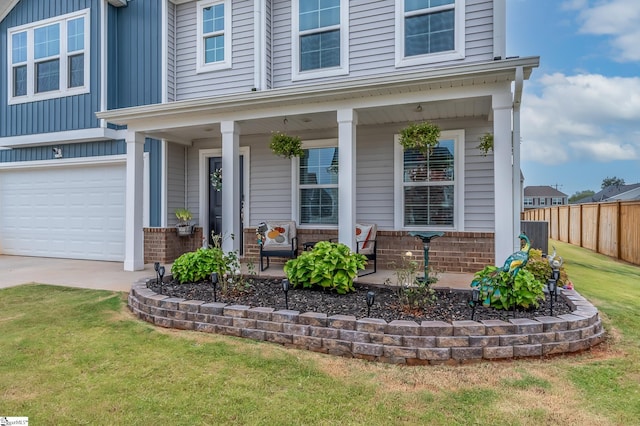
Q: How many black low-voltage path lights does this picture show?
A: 8